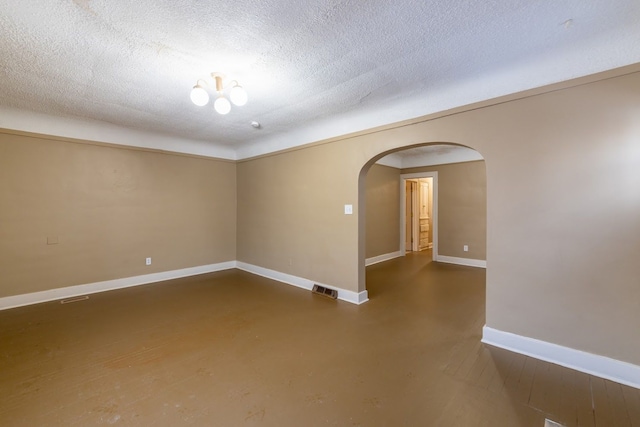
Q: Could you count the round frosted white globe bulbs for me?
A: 3